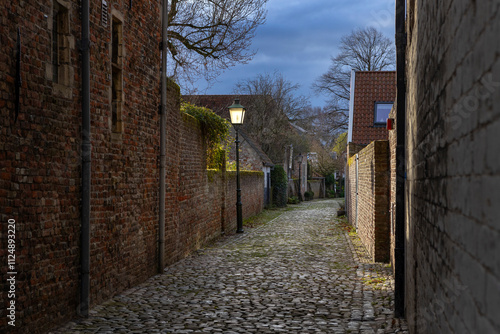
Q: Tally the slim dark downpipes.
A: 3